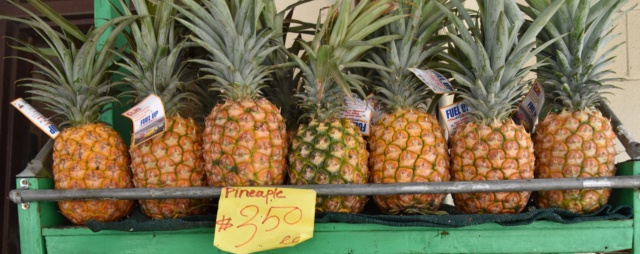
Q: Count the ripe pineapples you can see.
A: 6